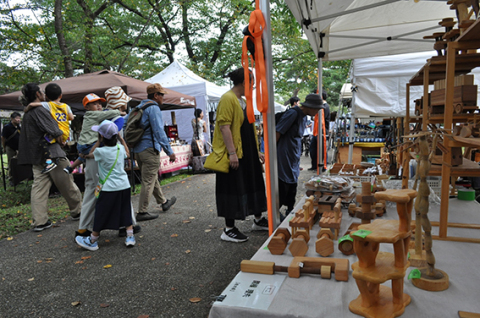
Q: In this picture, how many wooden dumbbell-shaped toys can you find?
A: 3